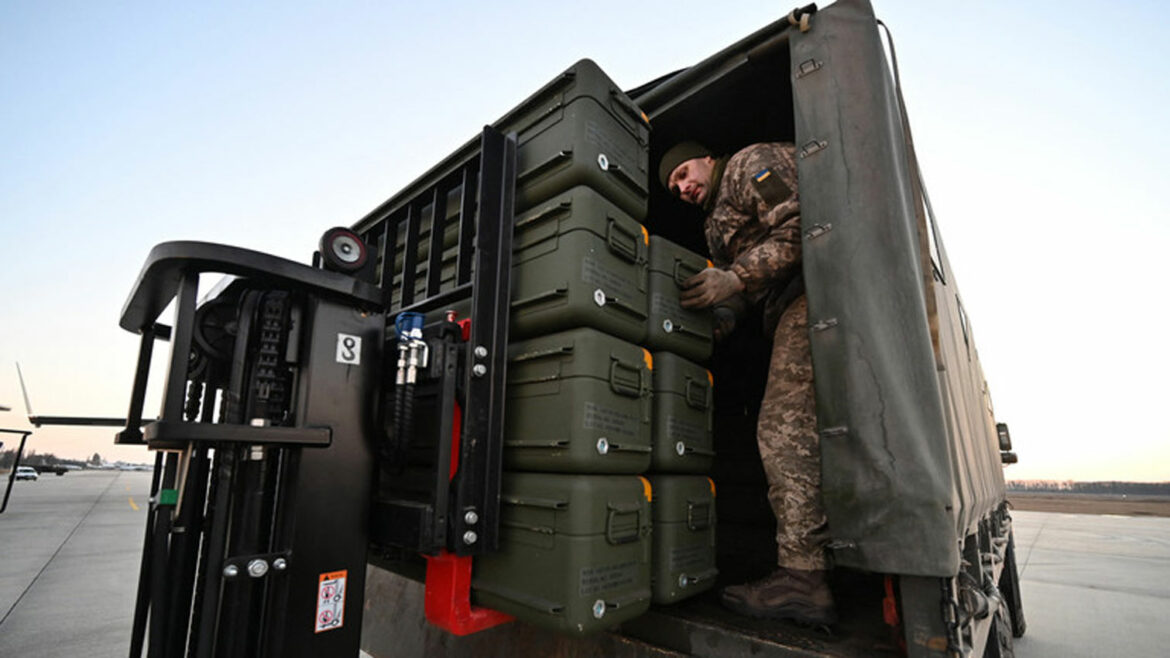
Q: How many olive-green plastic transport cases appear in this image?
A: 7